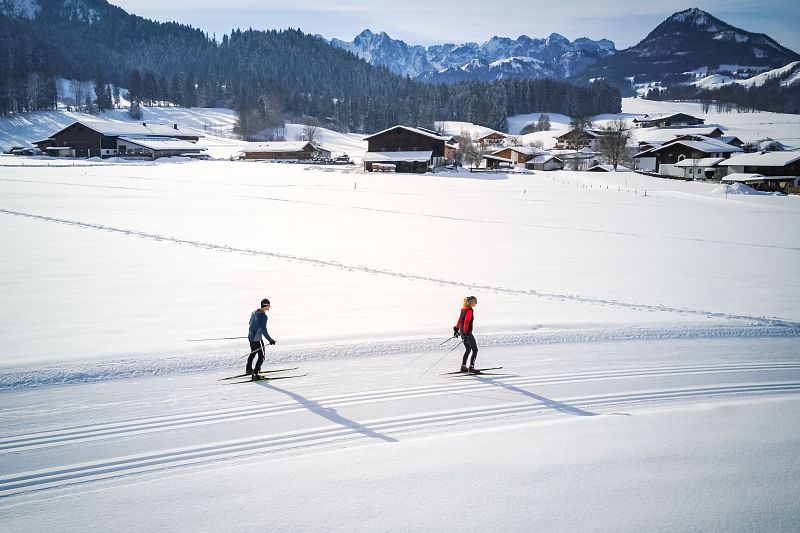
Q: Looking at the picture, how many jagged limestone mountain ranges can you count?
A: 1